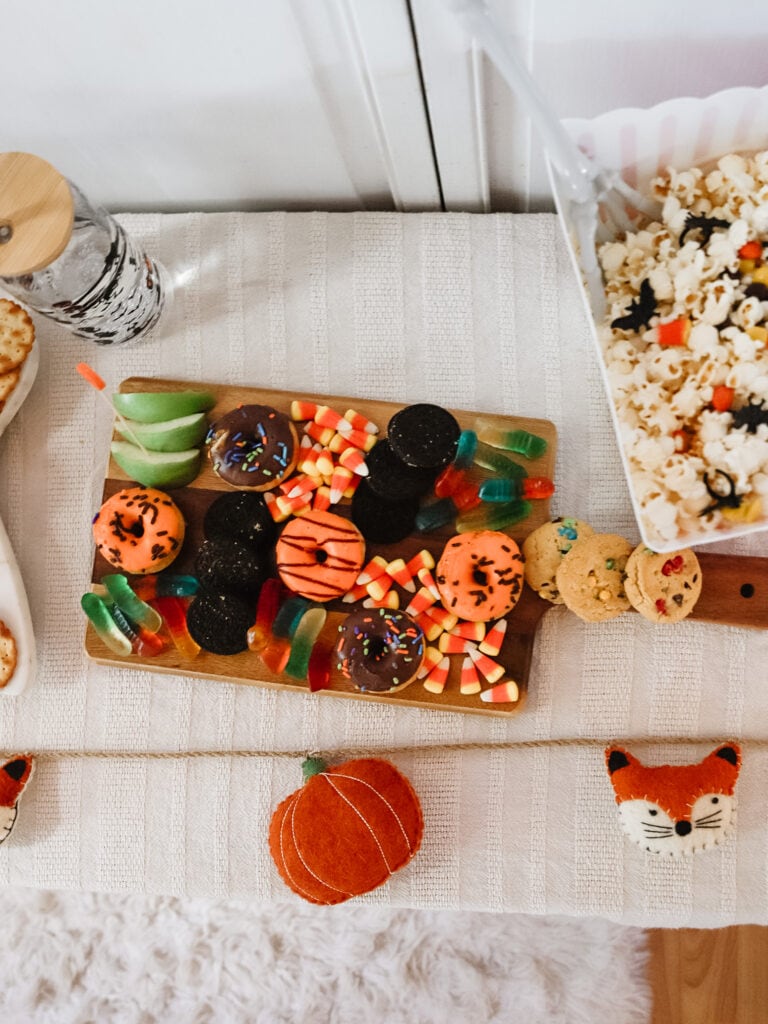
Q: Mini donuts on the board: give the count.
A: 5